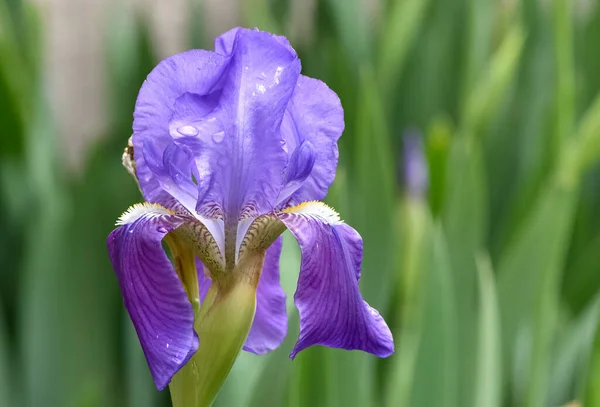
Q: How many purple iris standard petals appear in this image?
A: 3